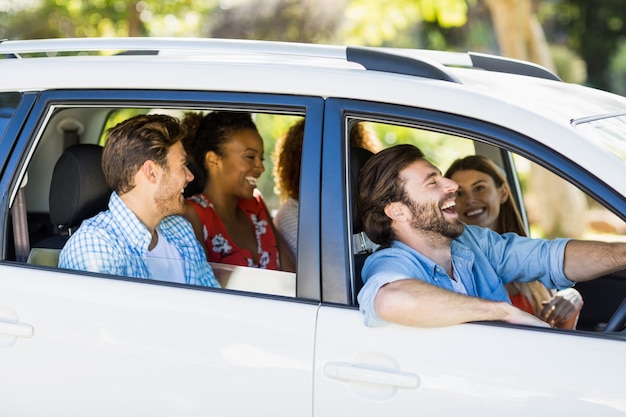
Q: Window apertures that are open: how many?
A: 2